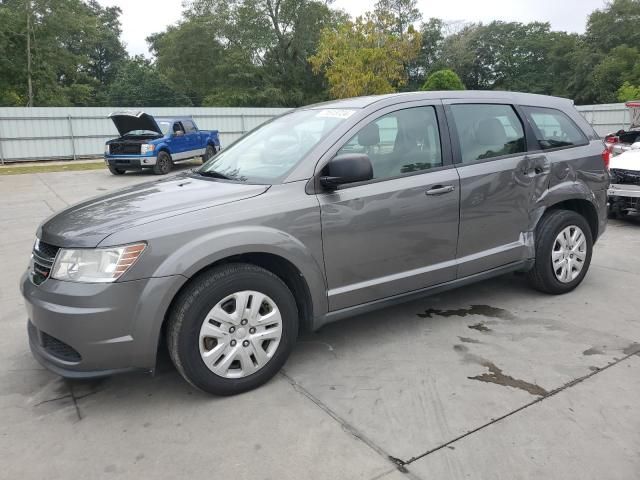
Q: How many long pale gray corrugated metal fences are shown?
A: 1